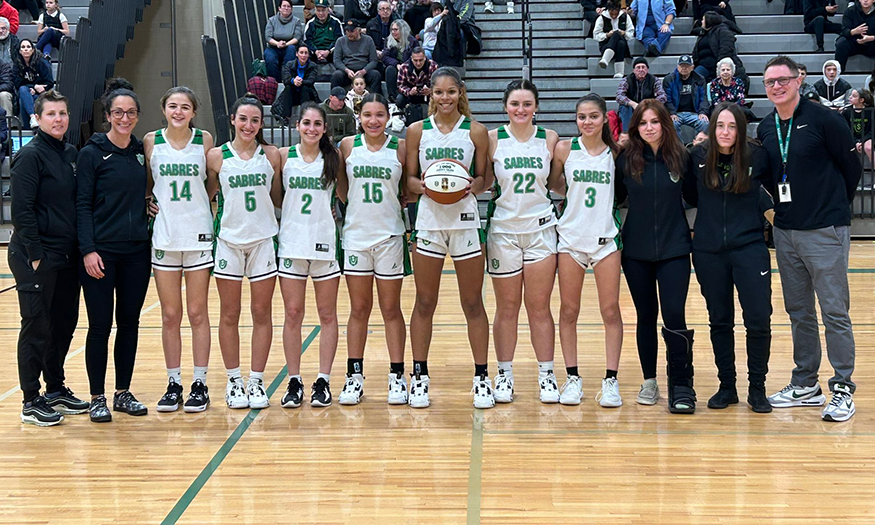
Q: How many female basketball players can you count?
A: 7